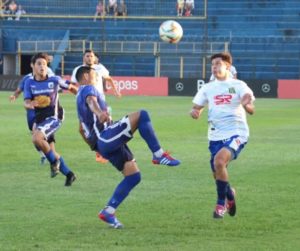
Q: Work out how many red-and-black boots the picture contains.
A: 2